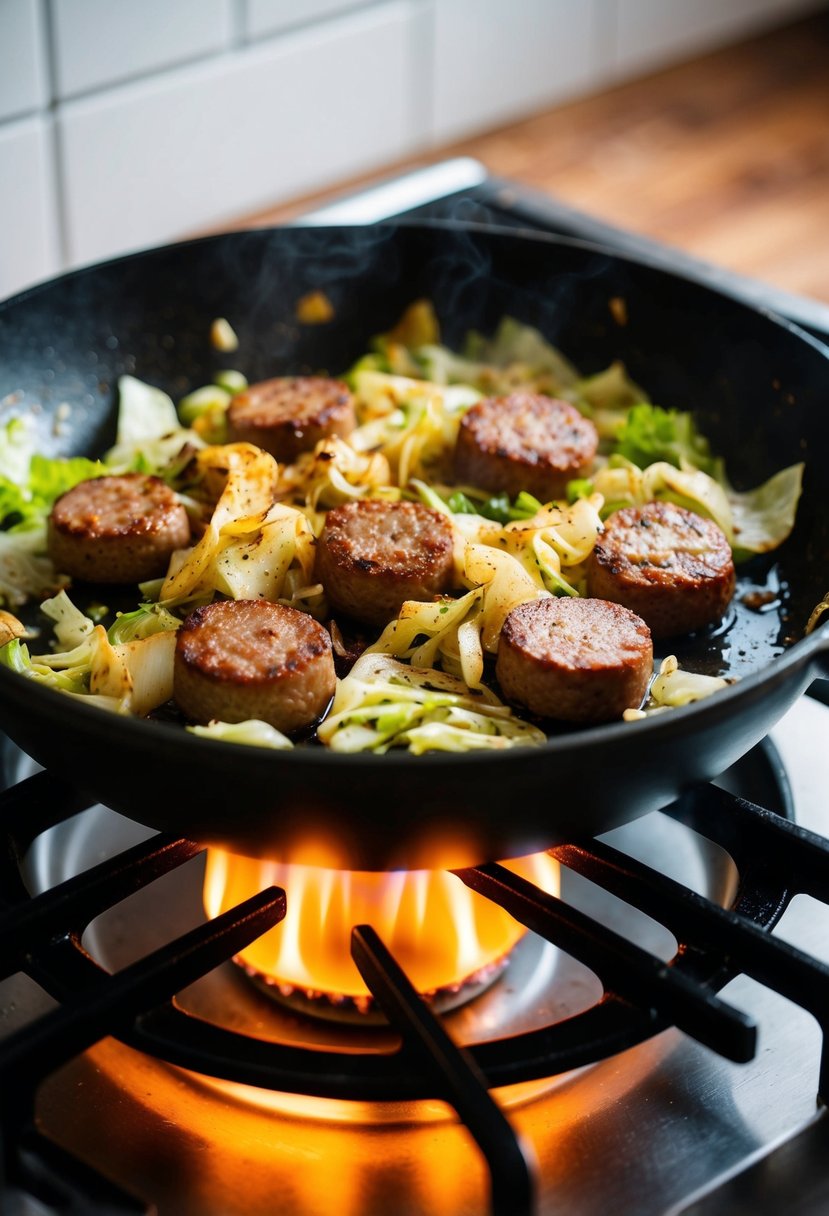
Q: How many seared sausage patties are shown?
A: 7